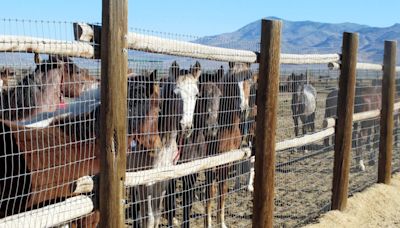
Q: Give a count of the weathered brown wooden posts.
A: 4